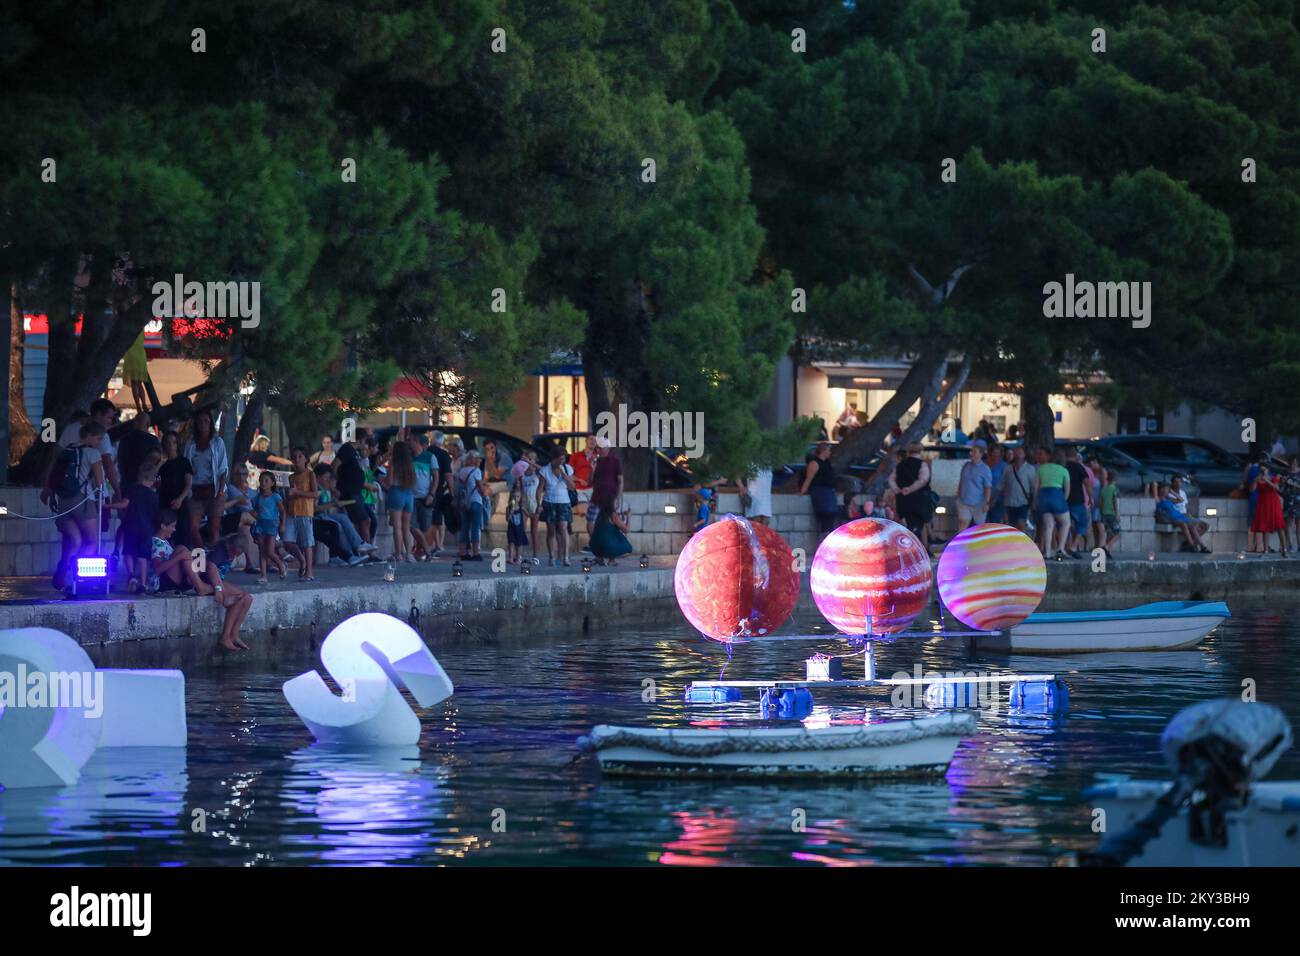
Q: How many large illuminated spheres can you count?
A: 3